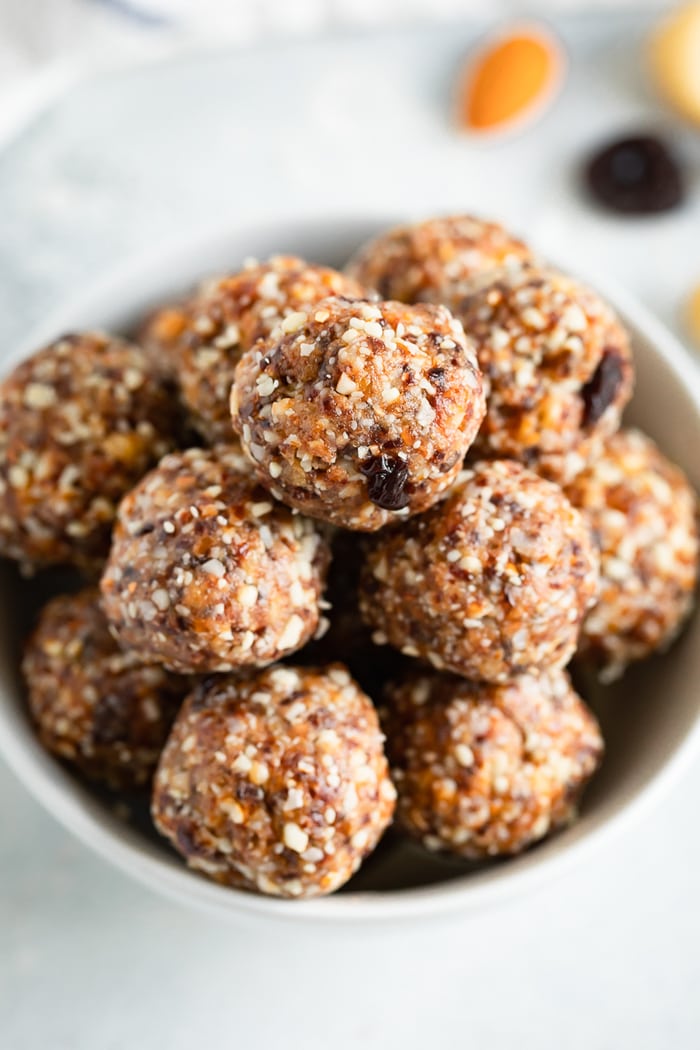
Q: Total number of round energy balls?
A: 12